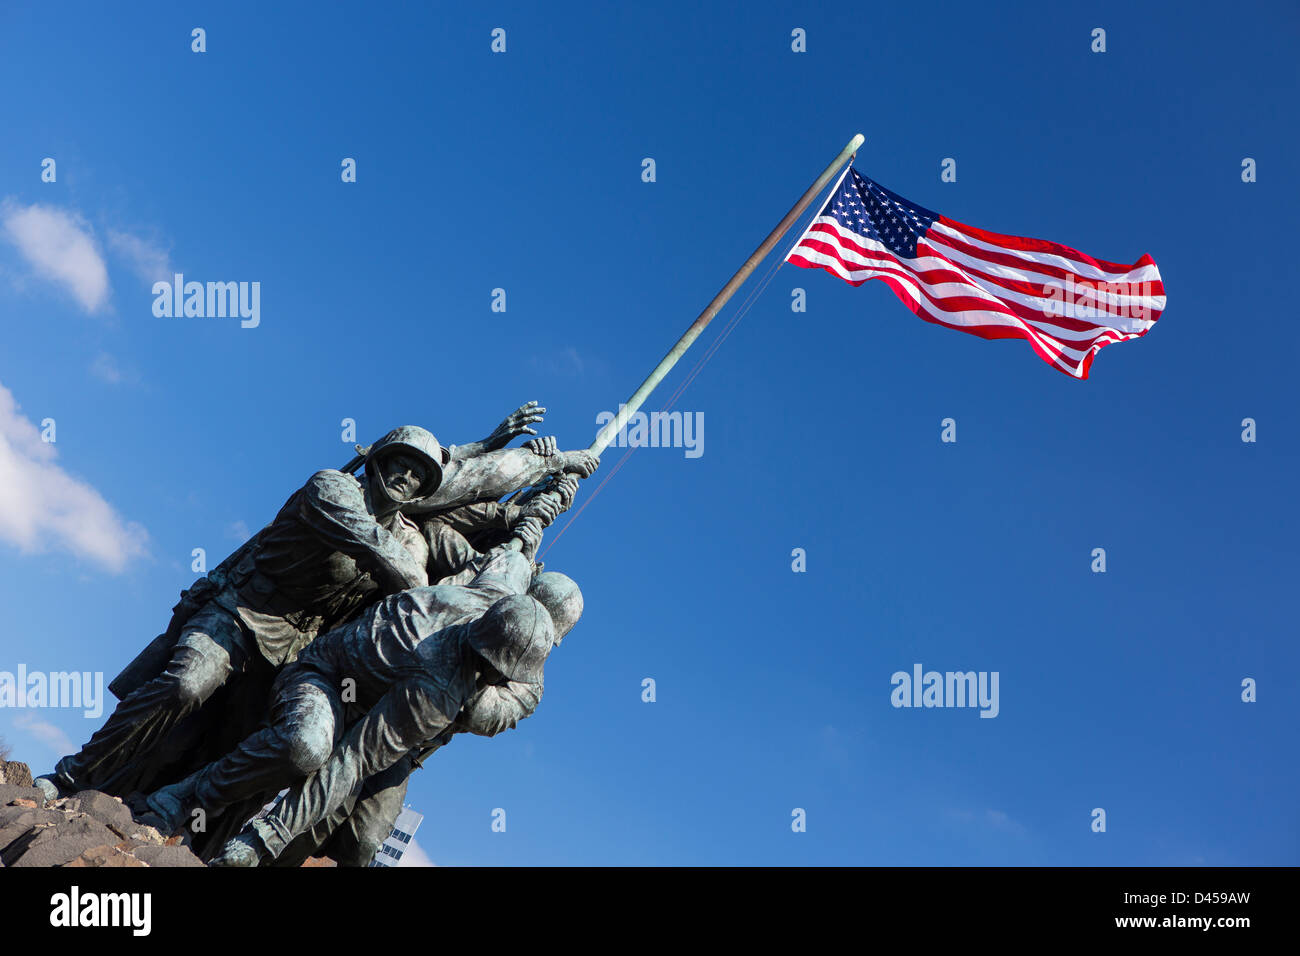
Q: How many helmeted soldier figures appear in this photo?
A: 3